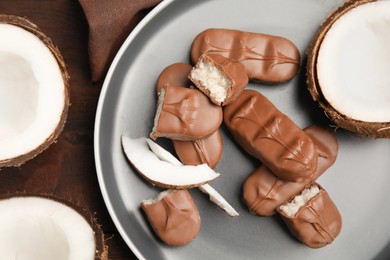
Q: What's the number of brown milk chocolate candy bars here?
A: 8